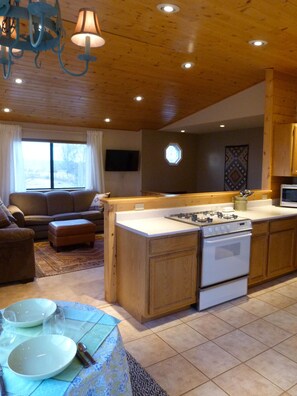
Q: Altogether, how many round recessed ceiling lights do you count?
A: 9